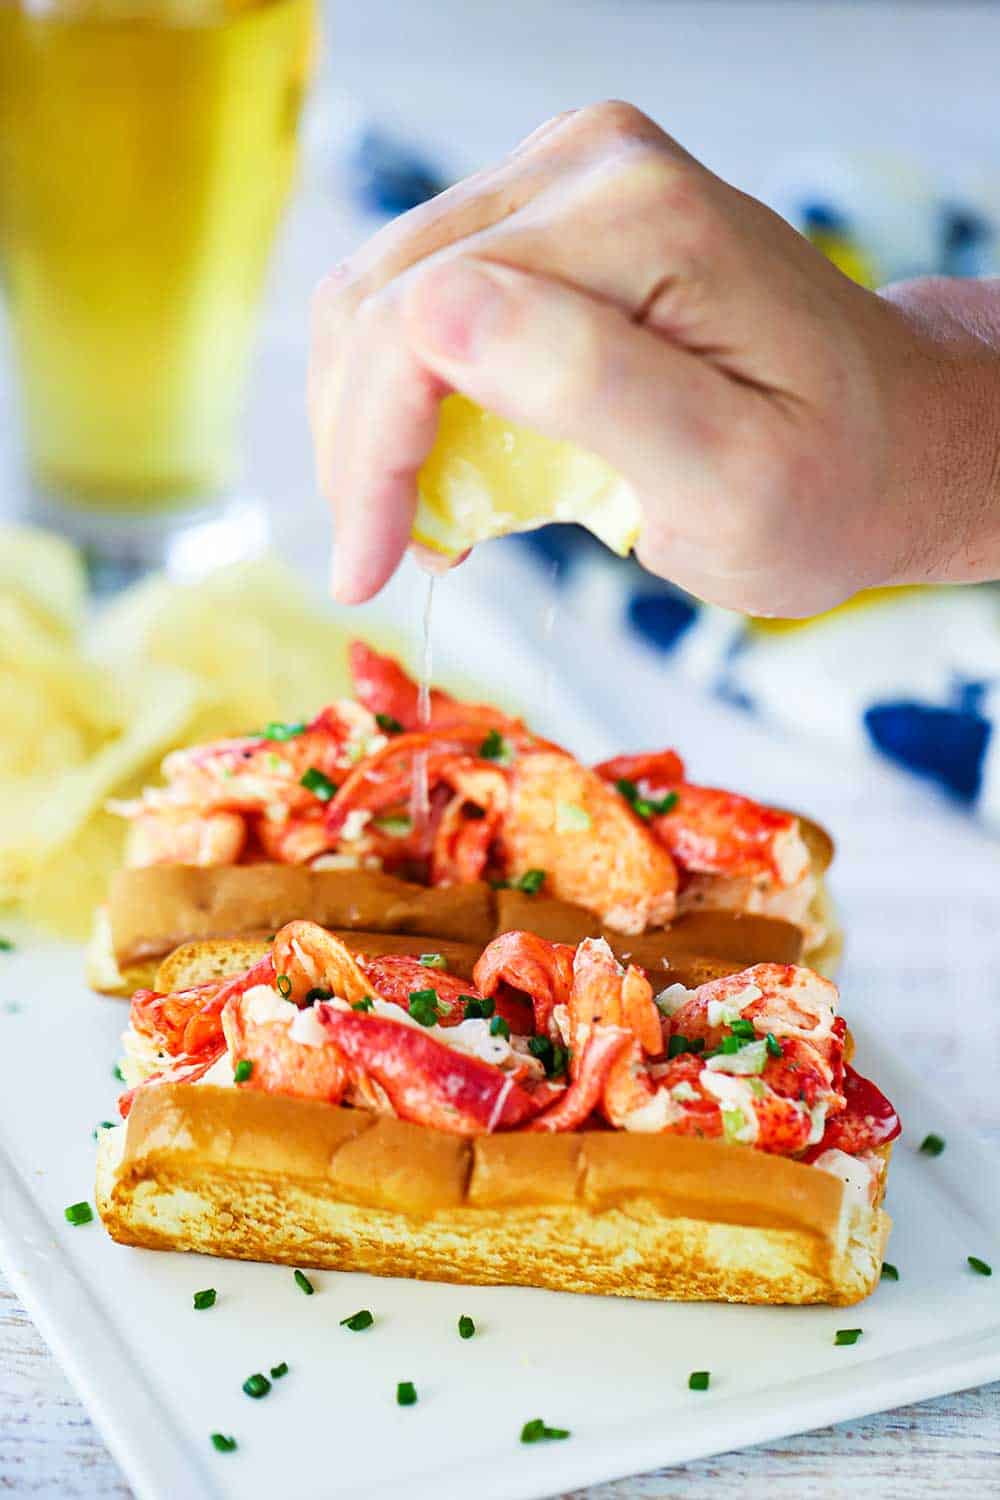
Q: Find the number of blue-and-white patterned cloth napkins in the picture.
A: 1